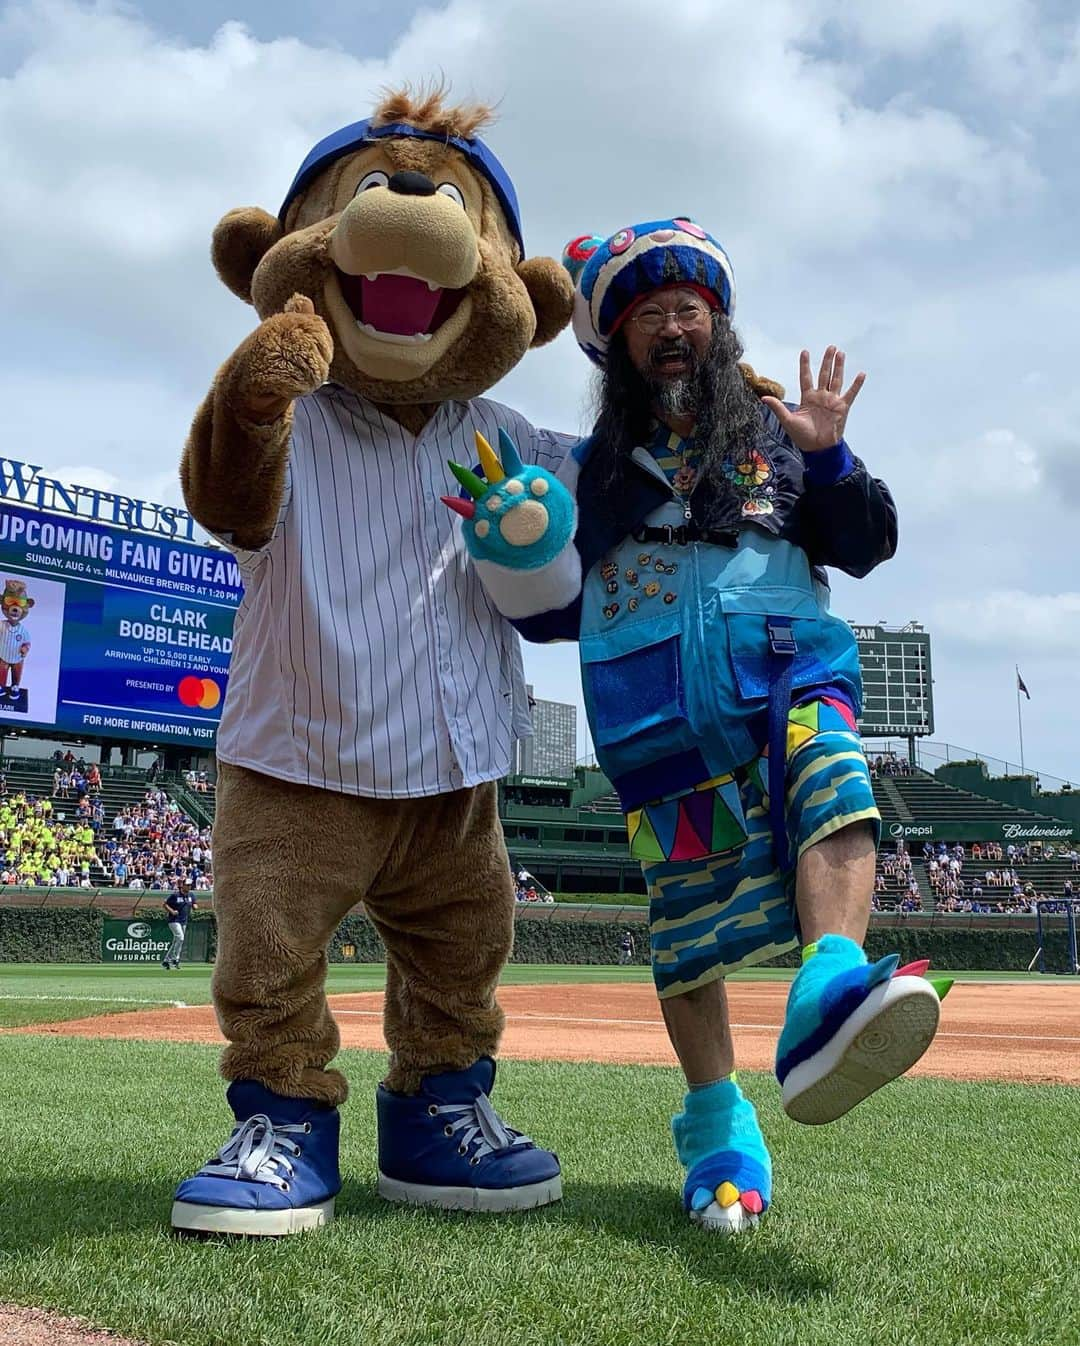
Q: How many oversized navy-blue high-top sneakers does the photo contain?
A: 2